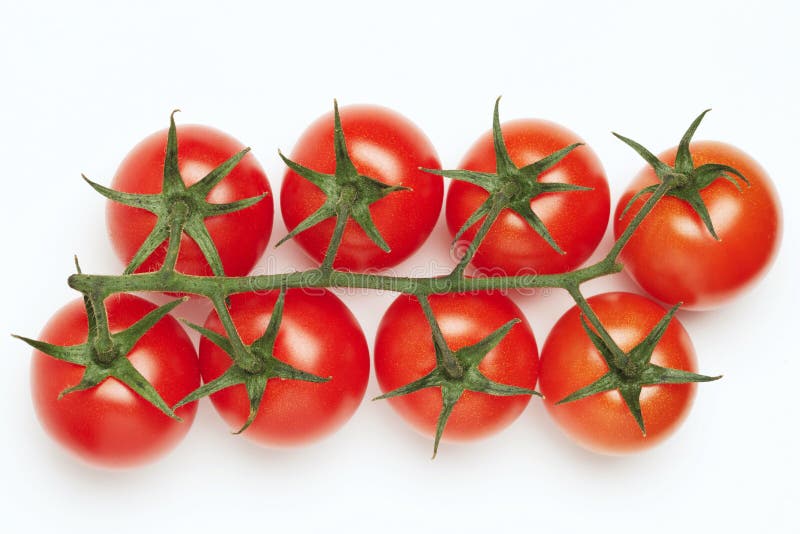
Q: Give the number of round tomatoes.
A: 8